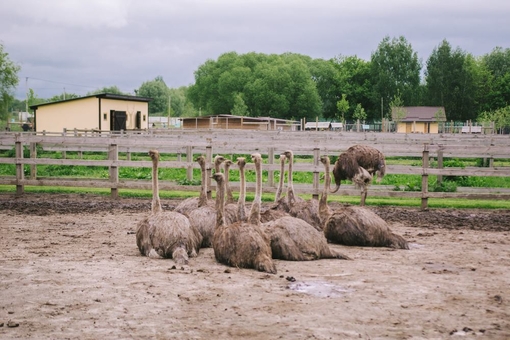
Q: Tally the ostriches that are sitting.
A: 10